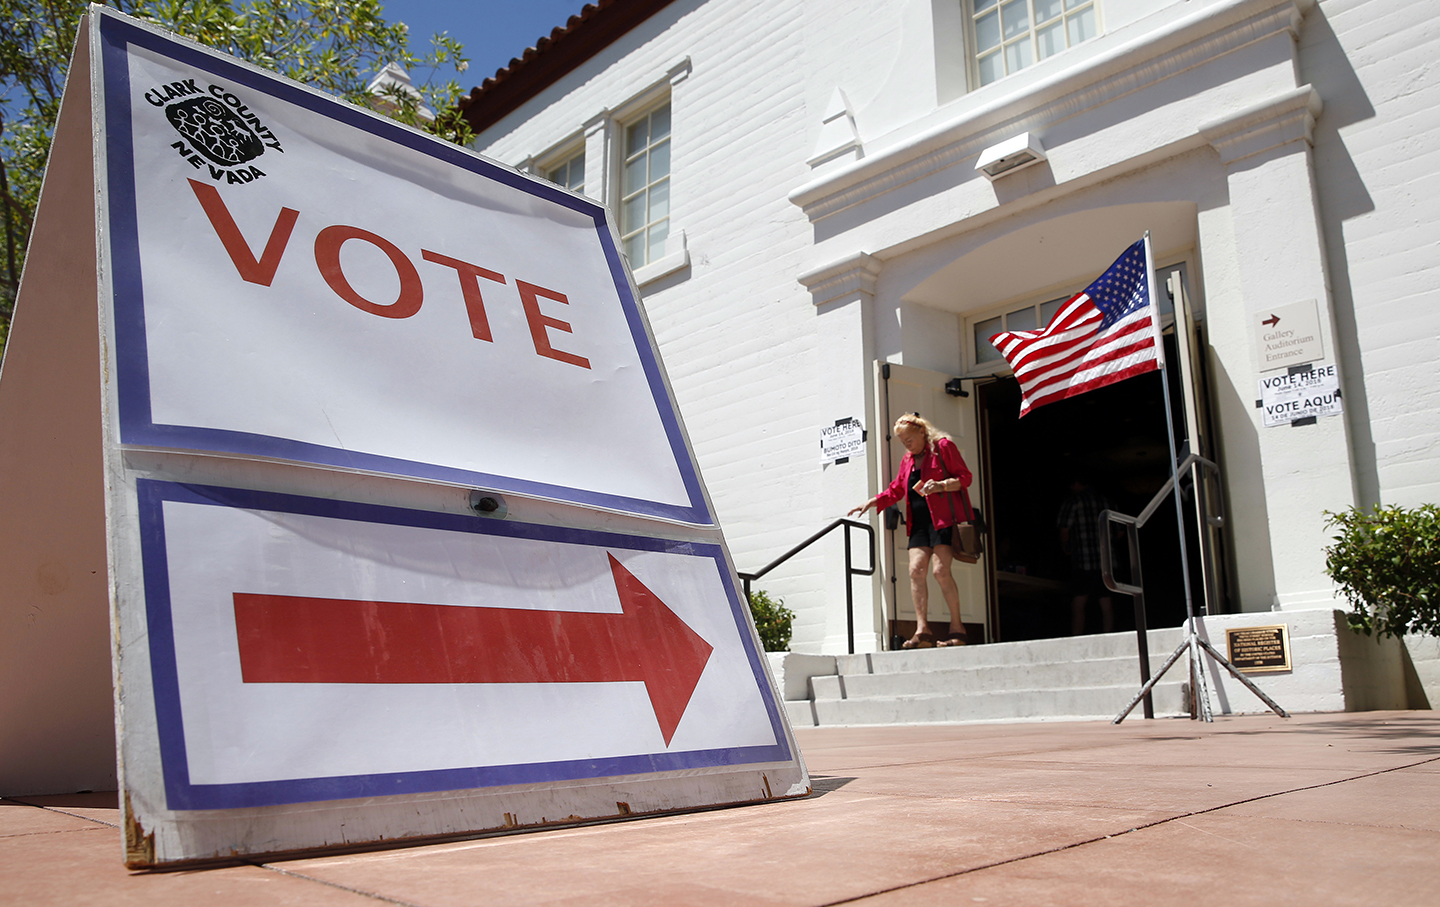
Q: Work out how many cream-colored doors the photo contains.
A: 2